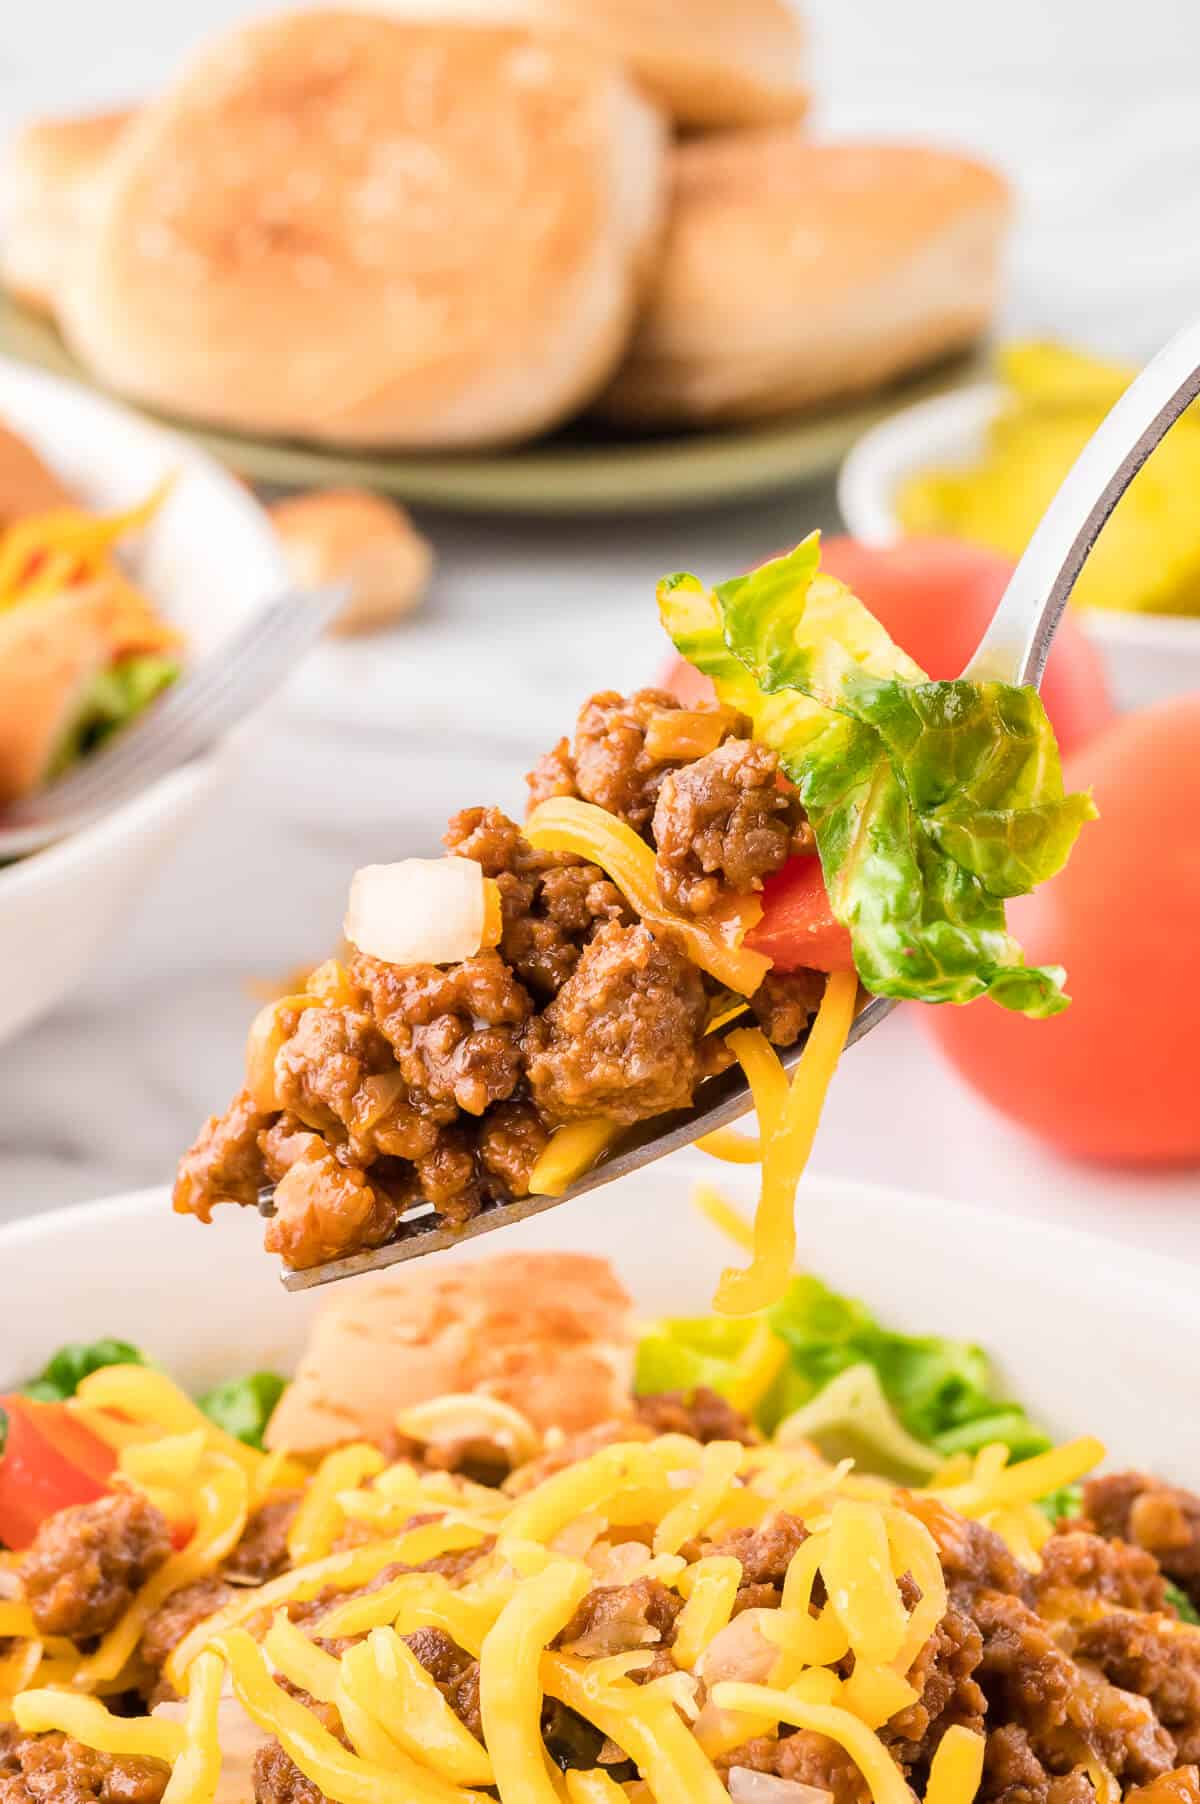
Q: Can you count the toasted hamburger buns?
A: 4